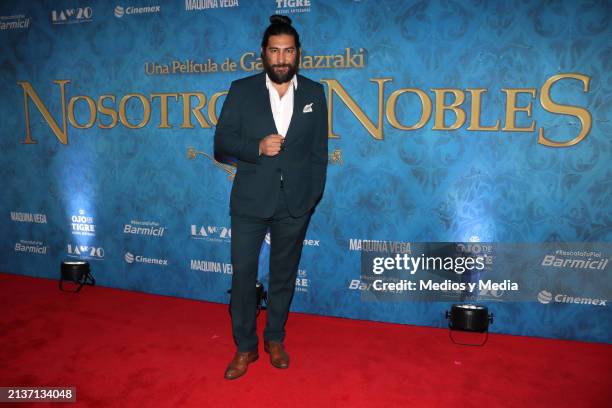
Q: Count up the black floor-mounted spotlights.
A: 3